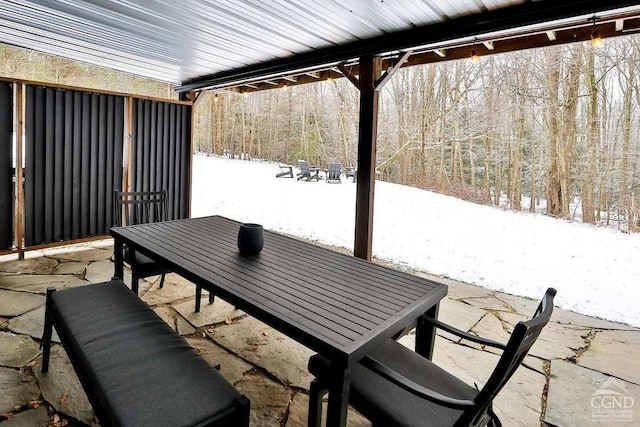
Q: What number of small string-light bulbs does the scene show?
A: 6